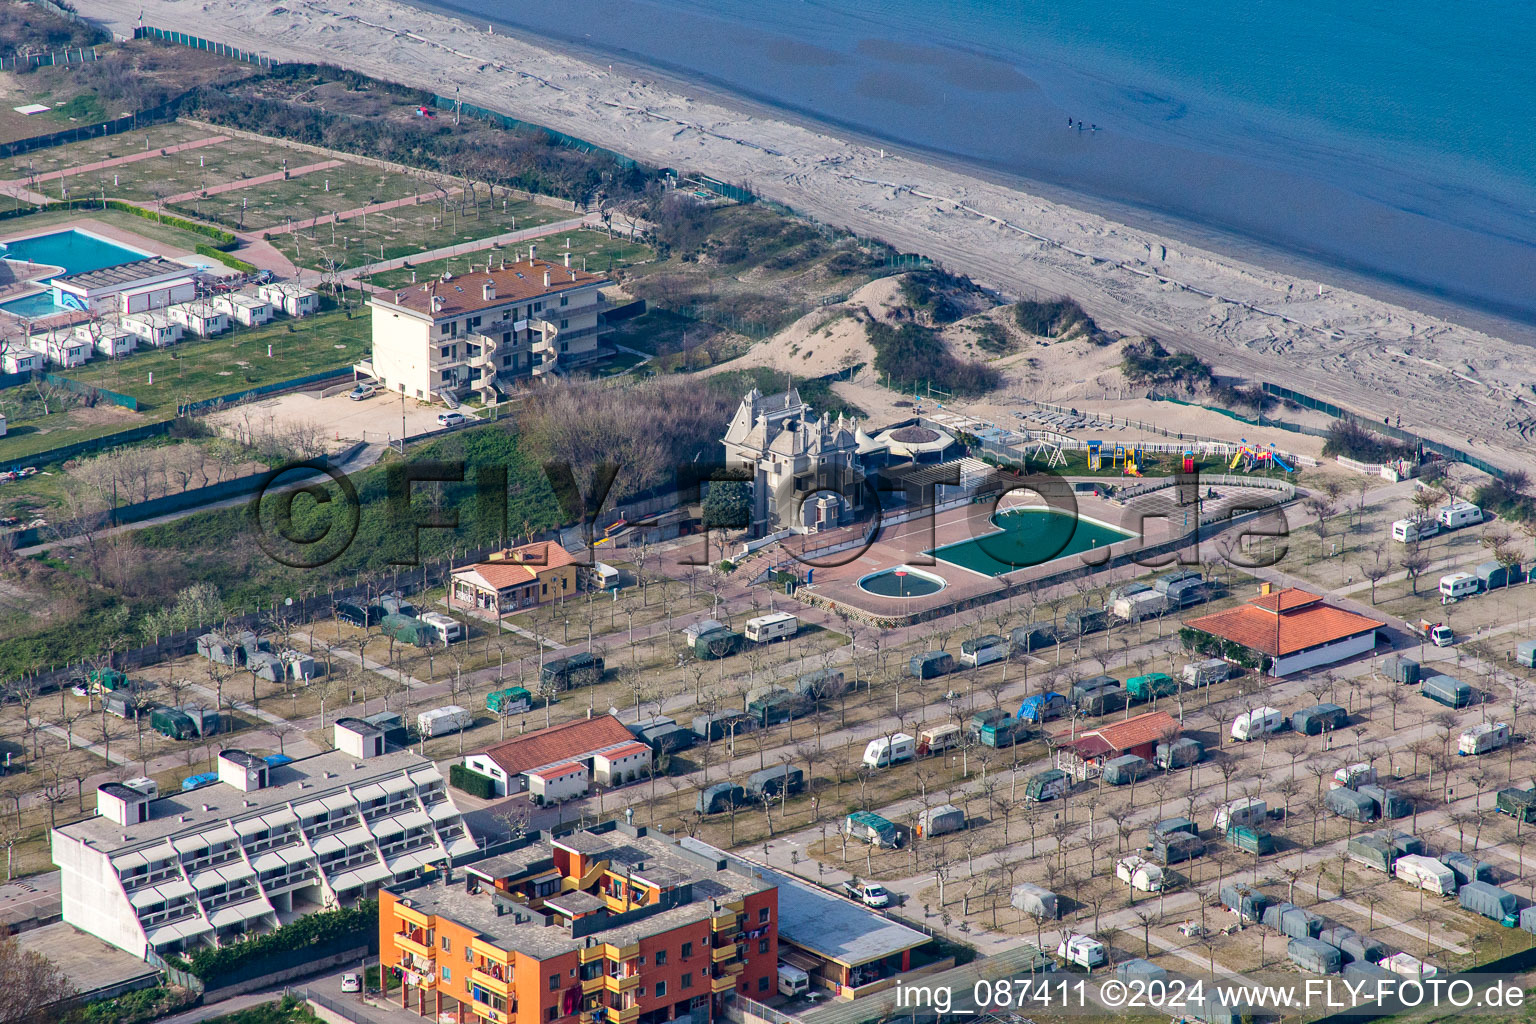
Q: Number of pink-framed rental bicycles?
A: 0